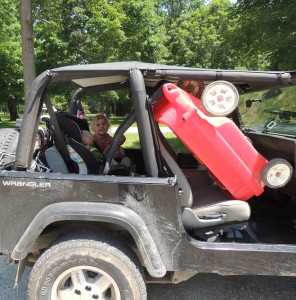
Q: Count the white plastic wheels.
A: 2